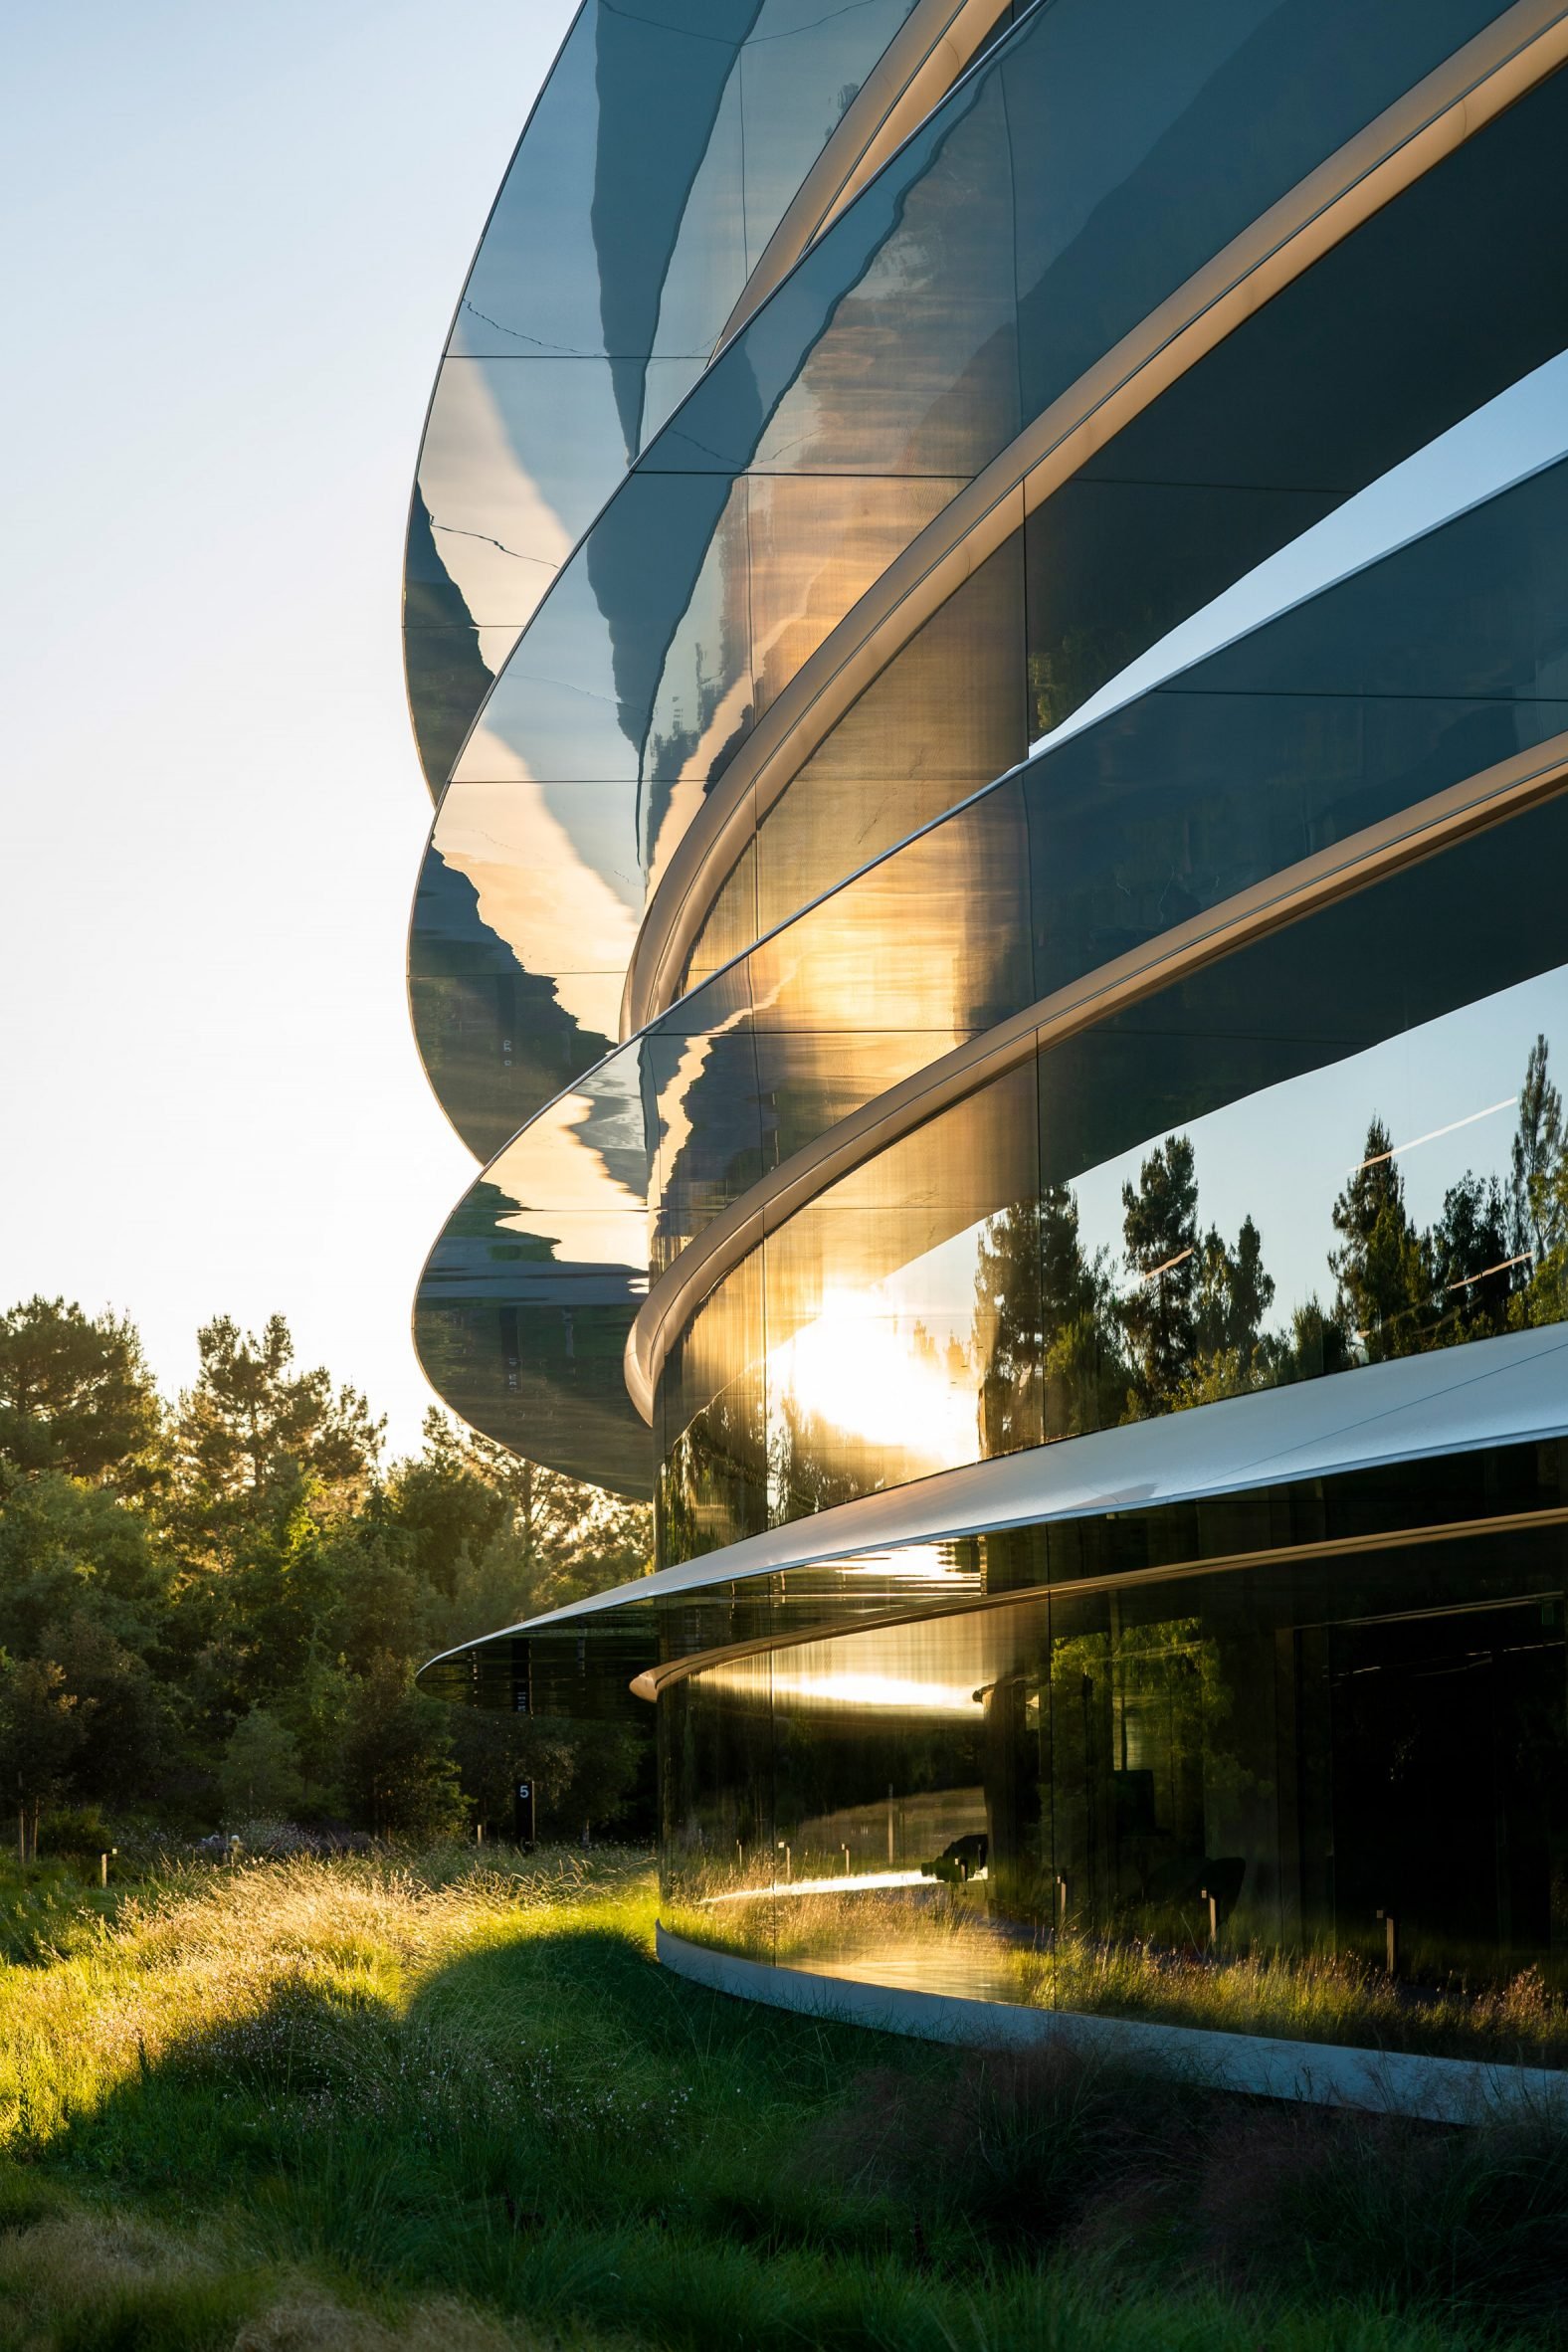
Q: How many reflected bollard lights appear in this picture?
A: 7